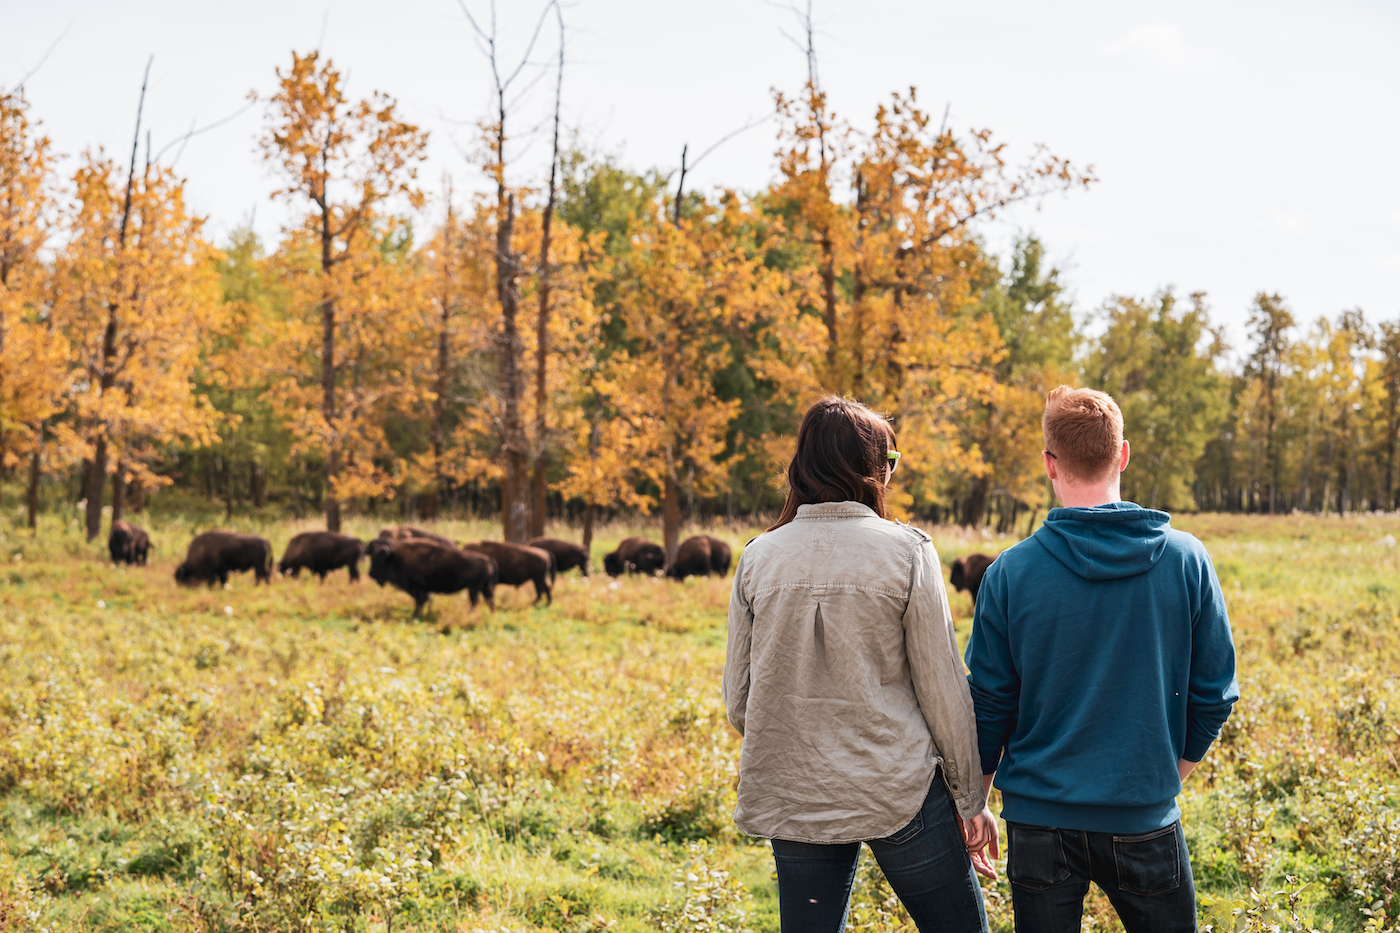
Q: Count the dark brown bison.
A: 10